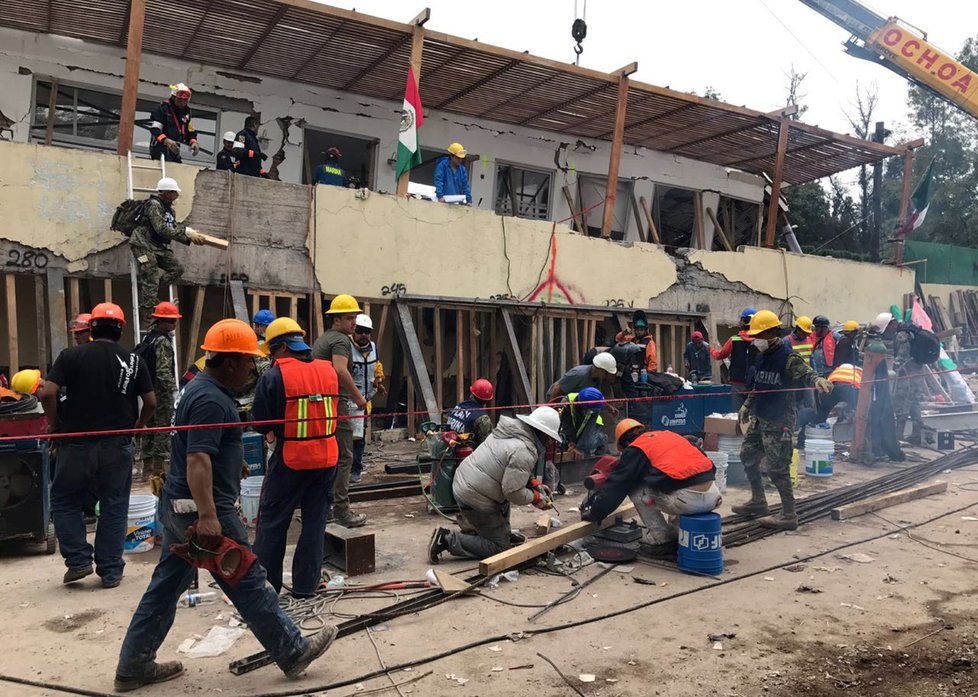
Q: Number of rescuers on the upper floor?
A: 5